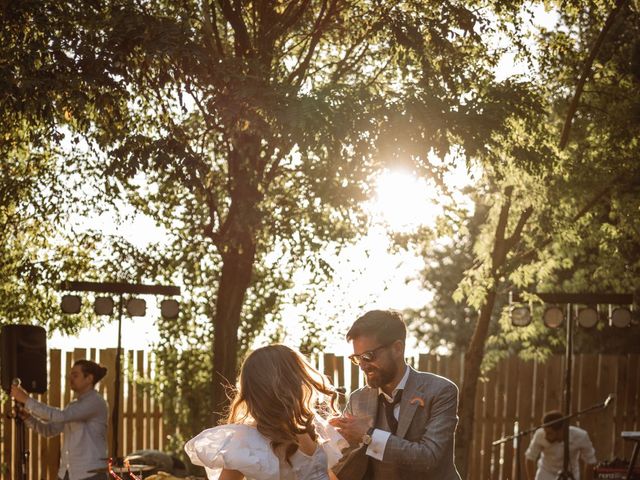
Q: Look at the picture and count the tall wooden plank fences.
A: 1